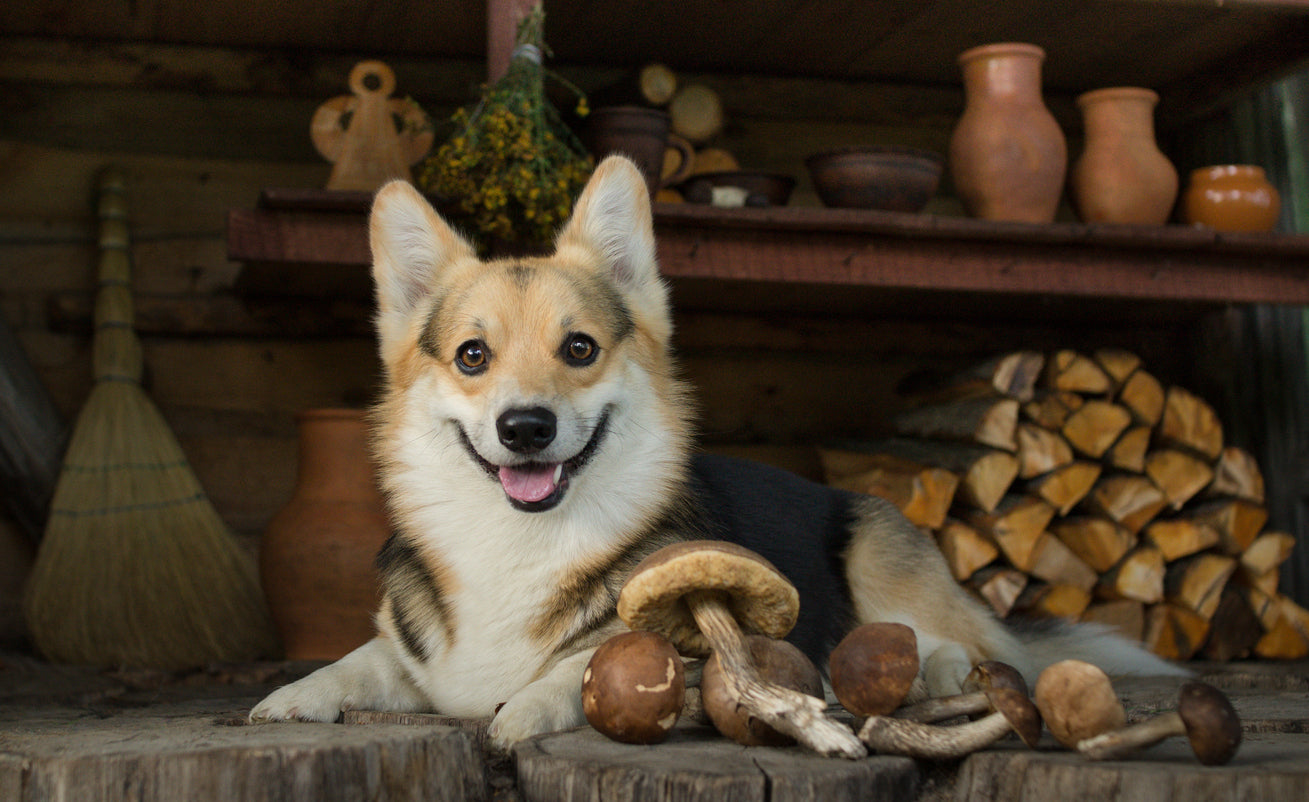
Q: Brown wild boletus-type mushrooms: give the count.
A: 8